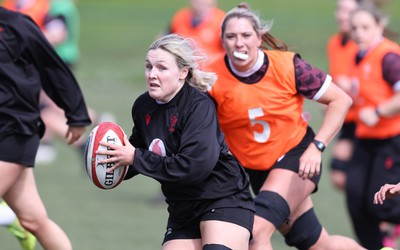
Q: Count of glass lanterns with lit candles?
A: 0